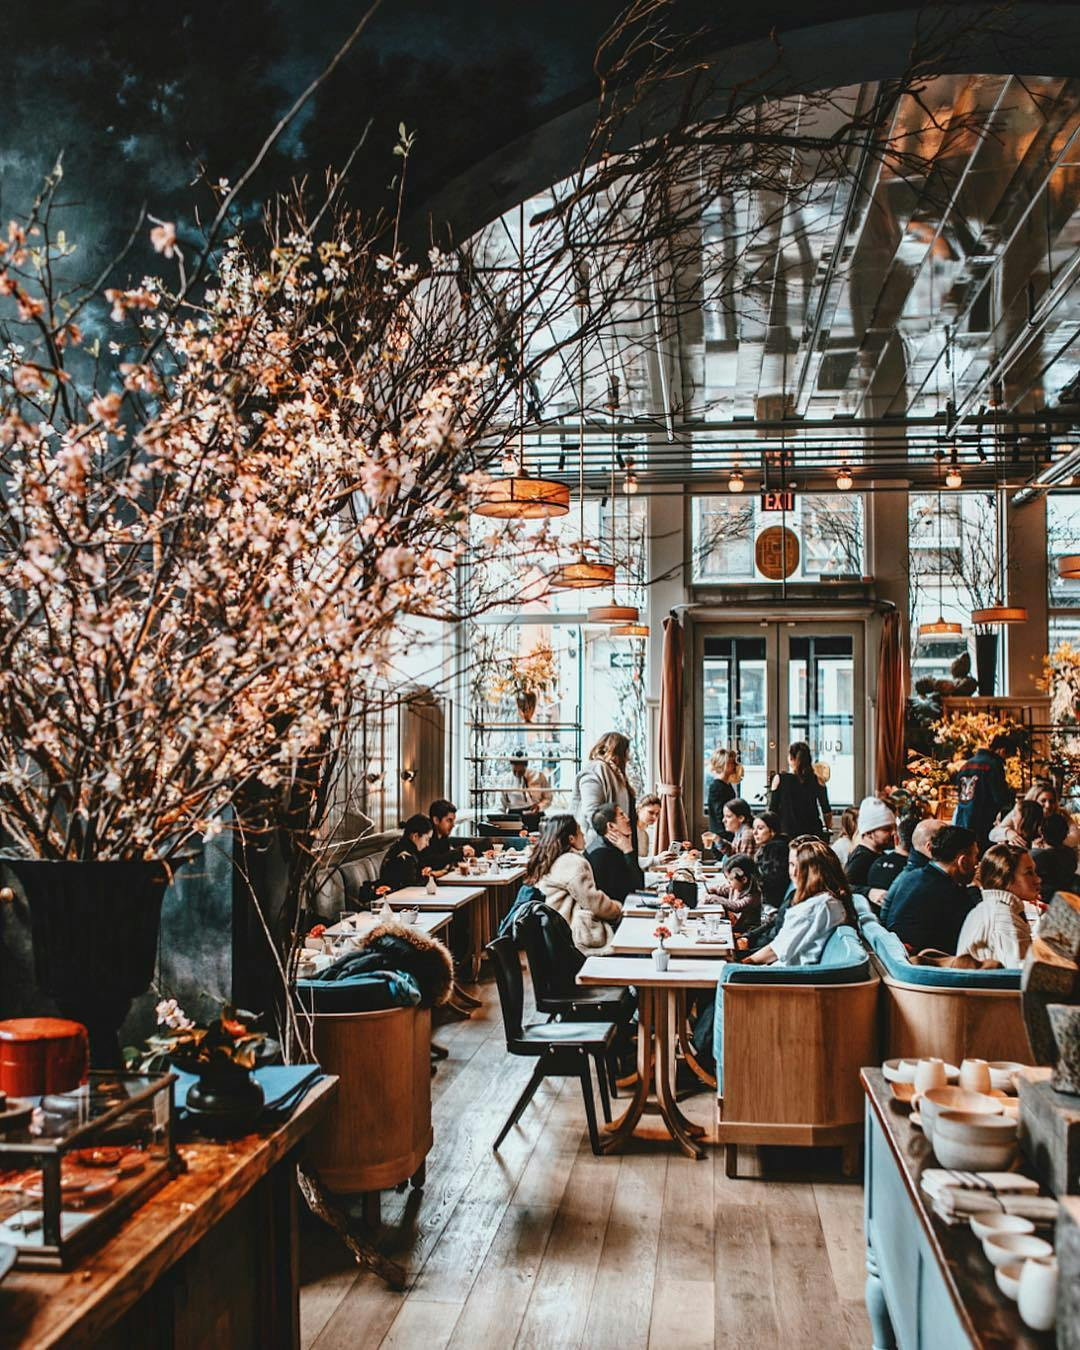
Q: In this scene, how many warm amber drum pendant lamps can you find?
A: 7